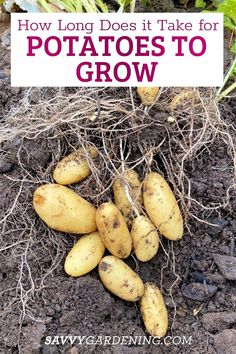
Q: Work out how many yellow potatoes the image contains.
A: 11